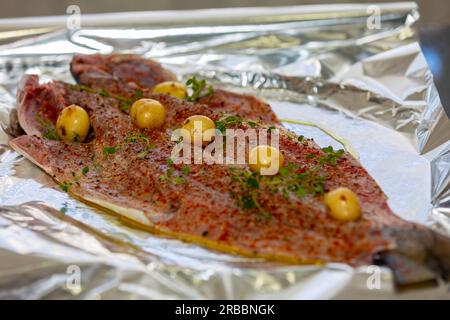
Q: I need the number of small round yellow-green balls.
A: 6